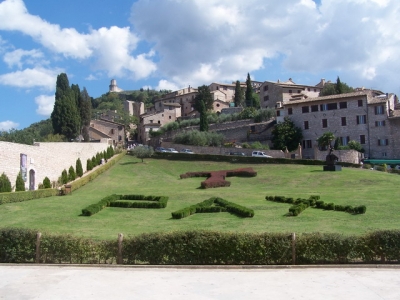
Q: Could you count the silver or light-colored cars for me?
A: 4